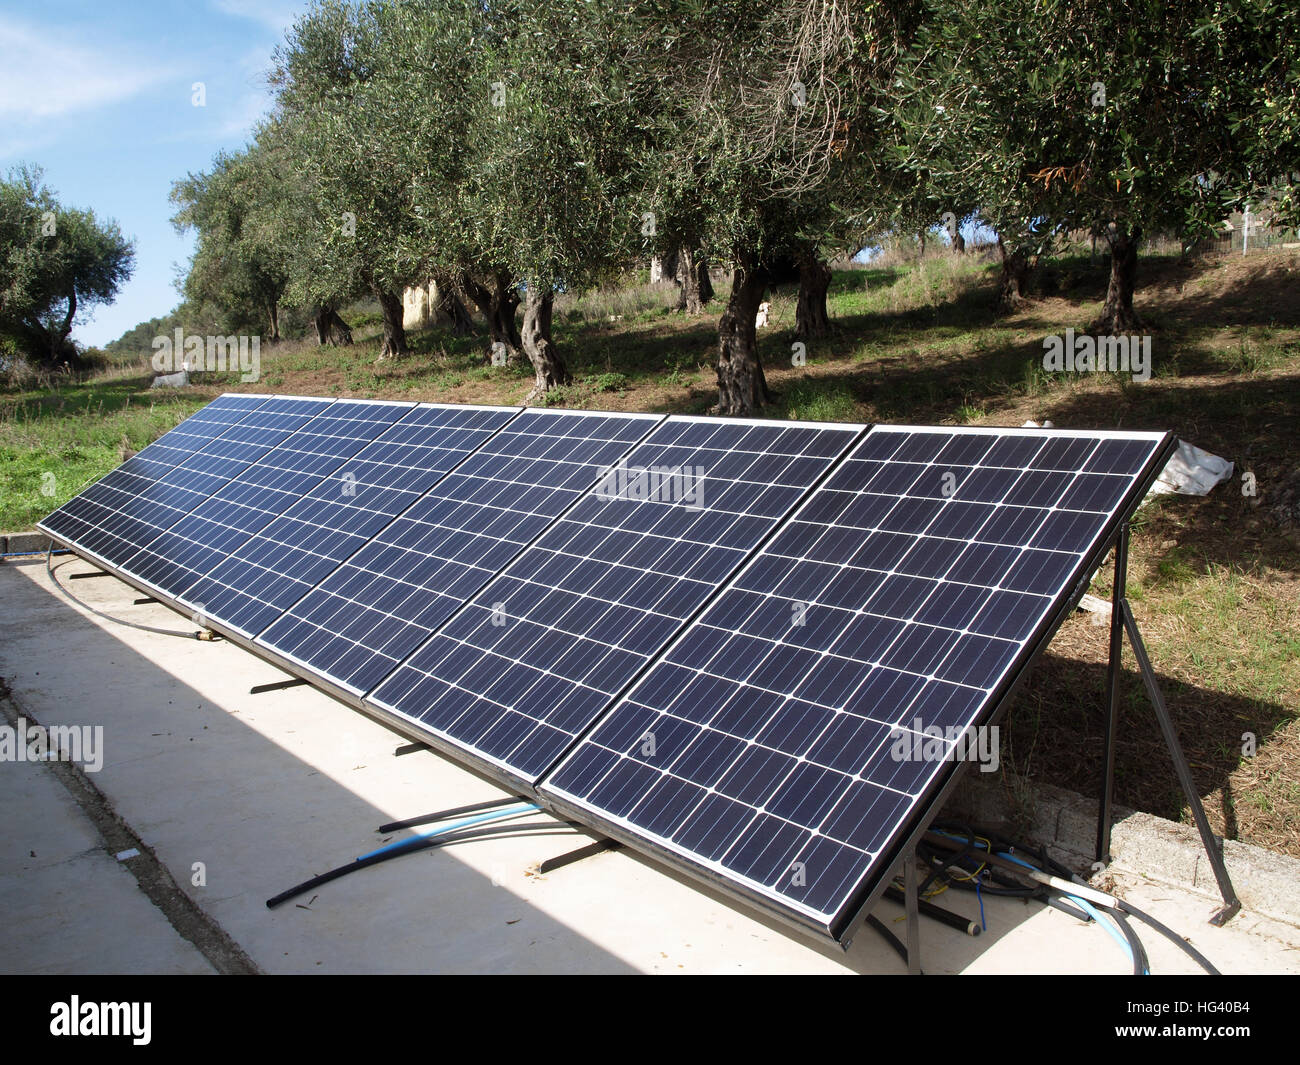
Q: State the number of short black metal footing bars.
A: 5